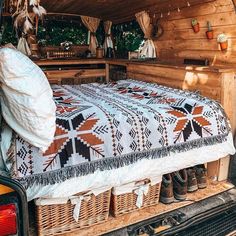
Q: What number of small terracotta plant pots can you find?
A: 3